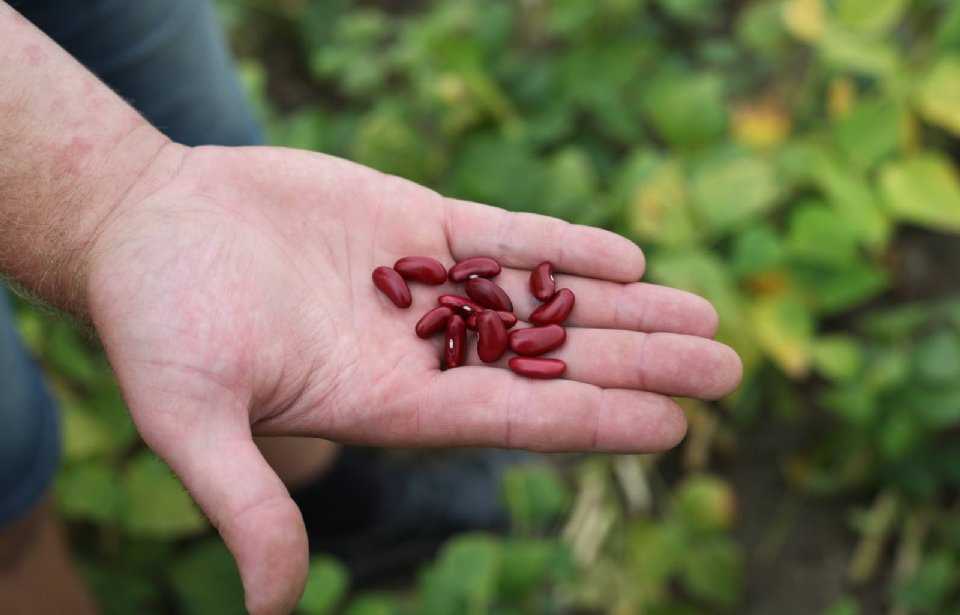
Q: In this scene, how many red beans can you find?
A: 13